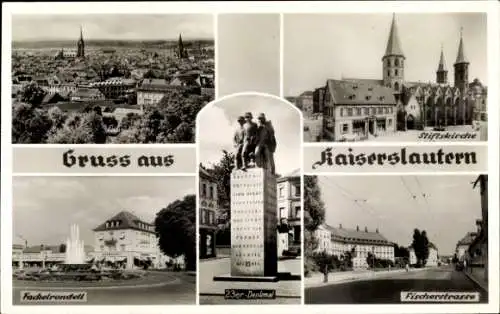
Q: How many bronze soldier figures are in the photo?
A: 3